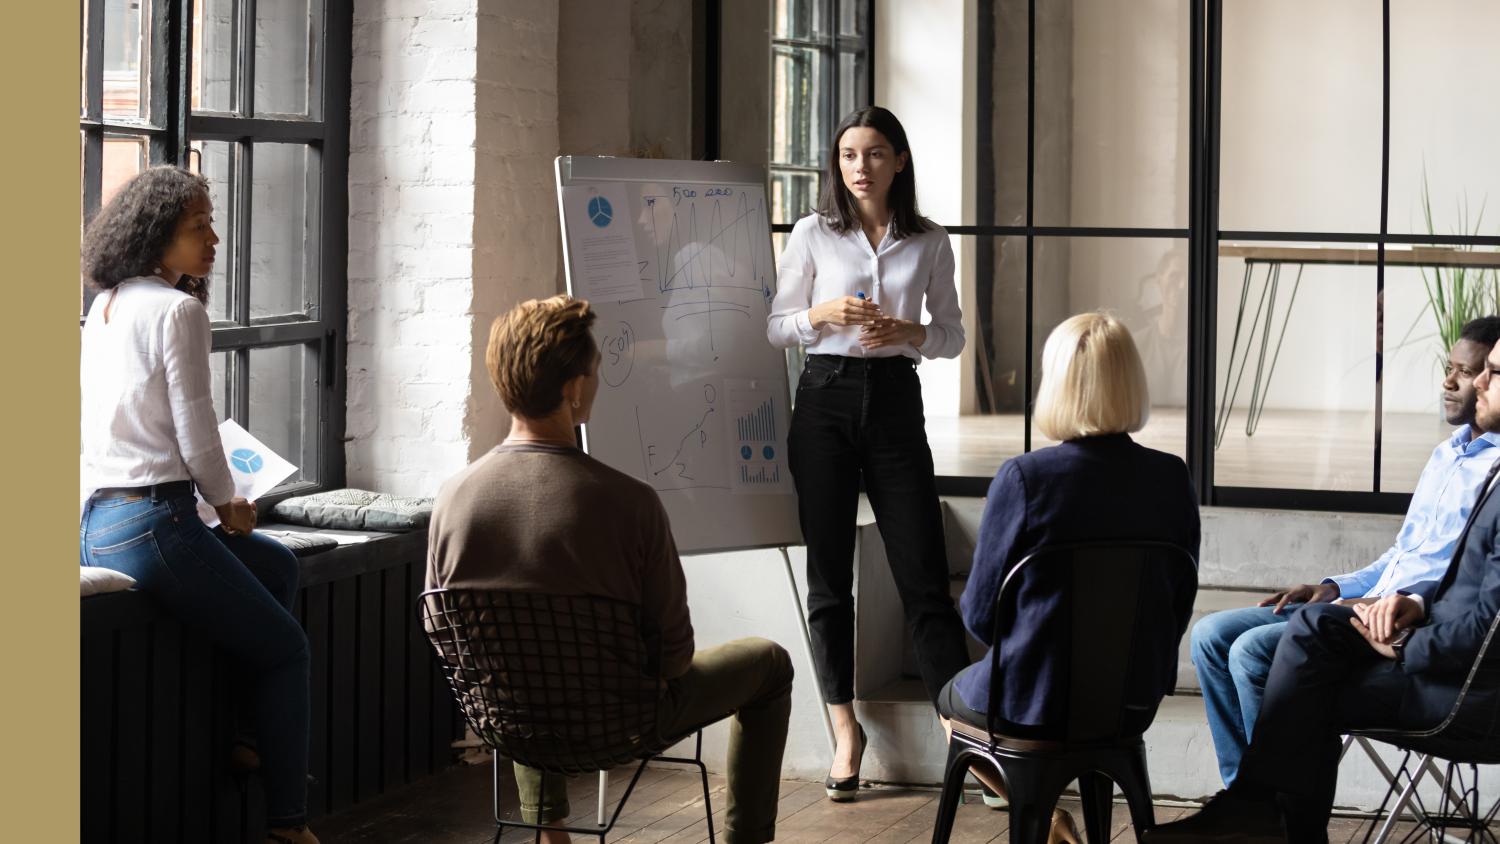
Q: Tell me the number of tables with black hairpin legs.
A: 1